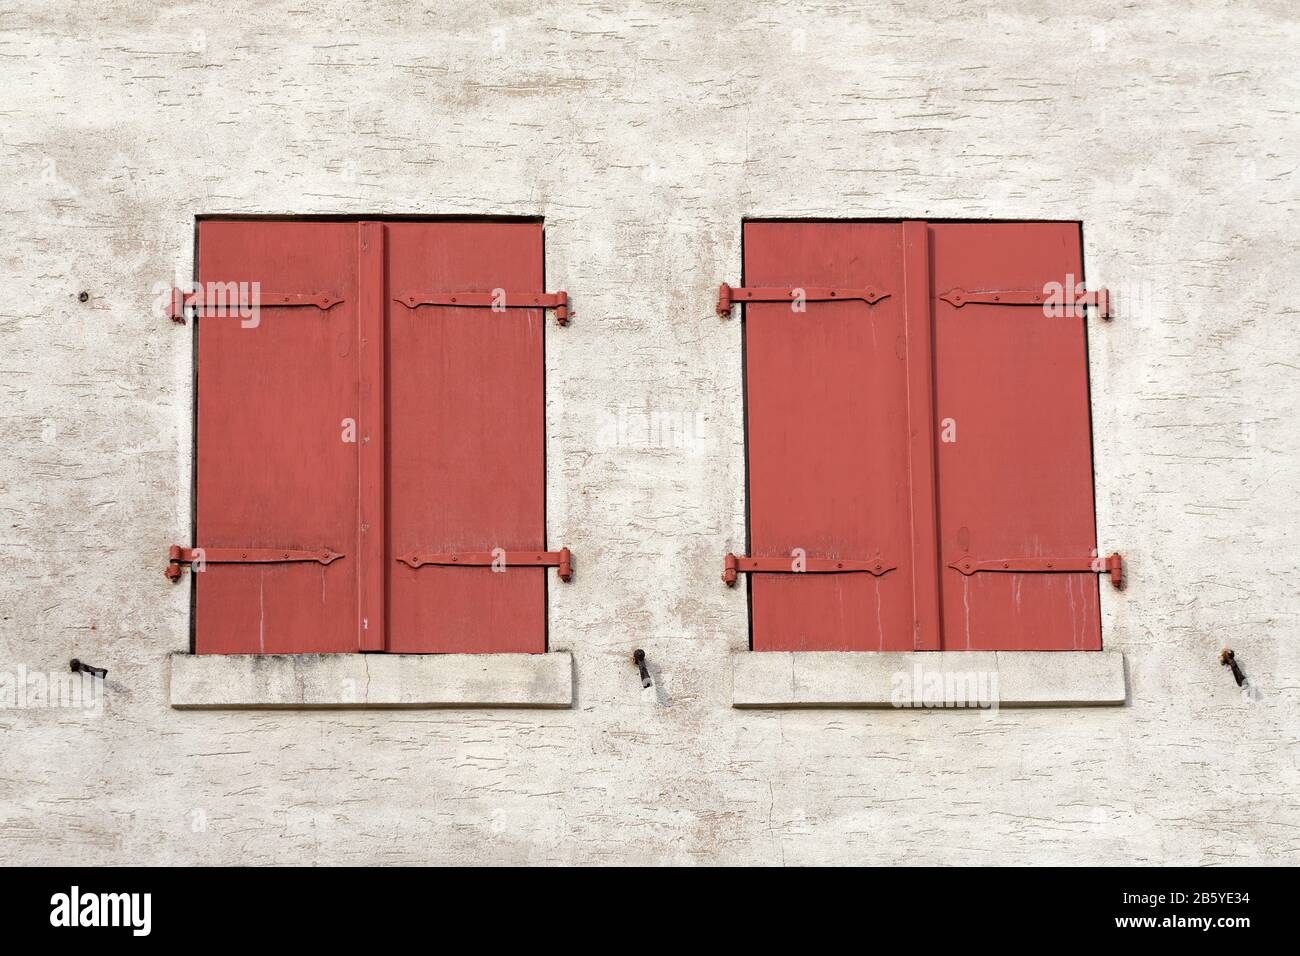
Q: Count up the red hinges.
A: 8